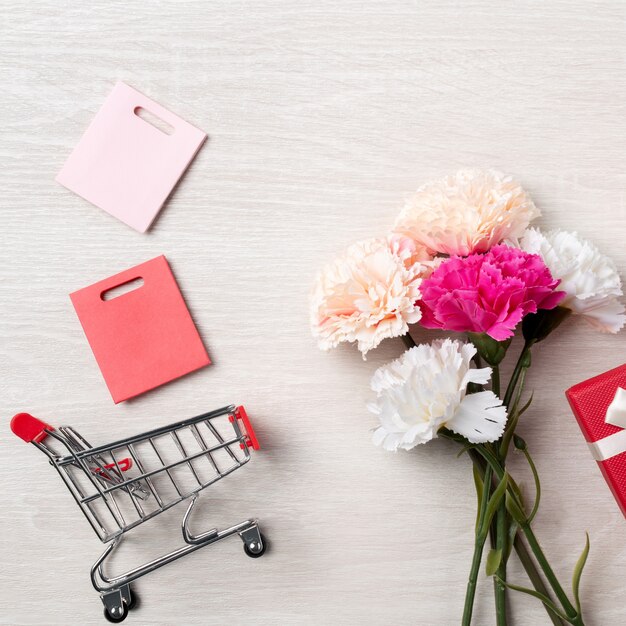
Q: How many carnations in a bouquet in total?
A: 5